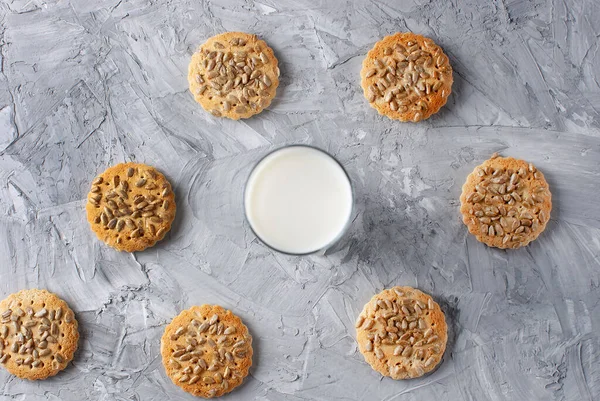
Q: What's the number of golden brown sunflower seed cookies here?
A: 7